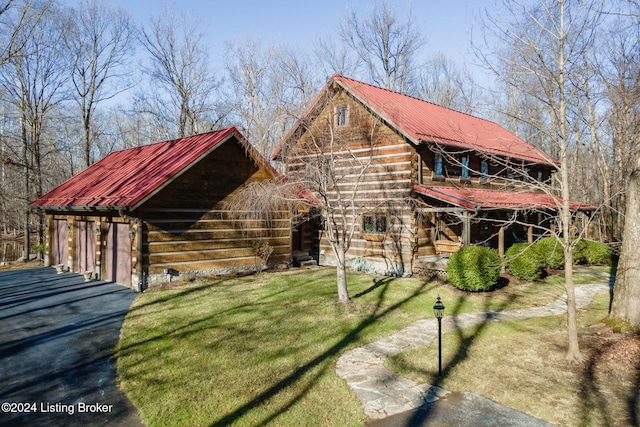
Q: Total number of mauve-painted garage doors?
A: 3